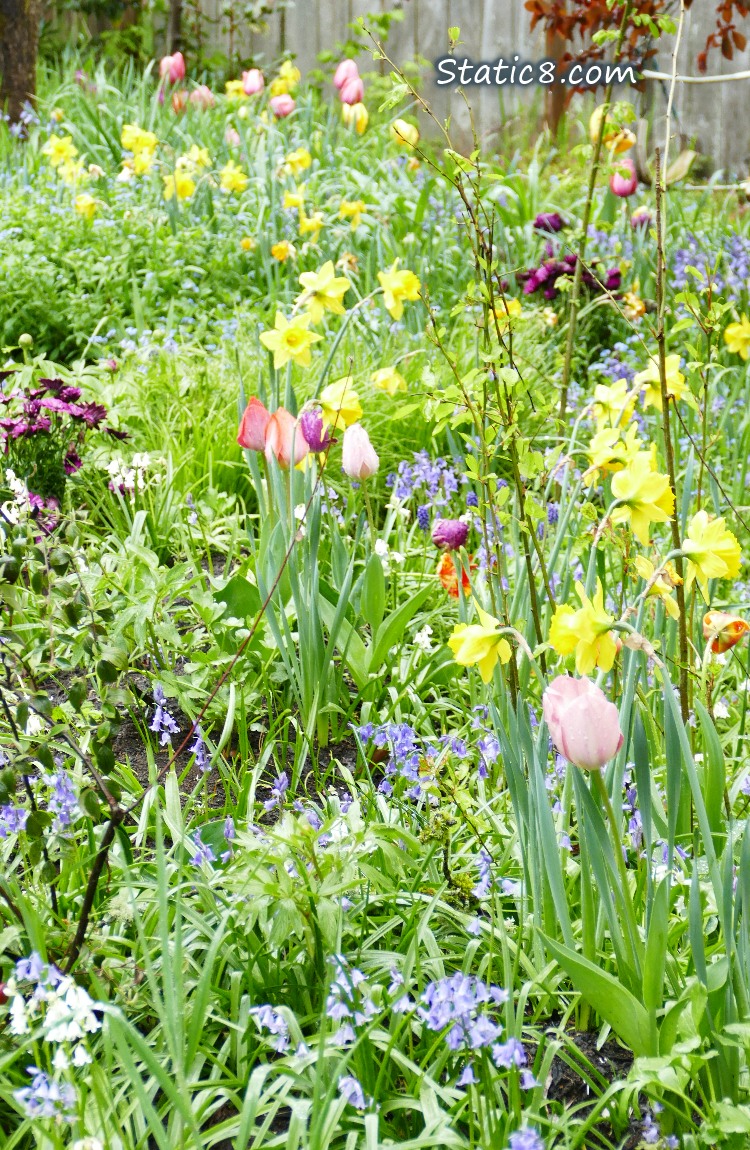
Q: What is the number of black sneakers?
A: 0